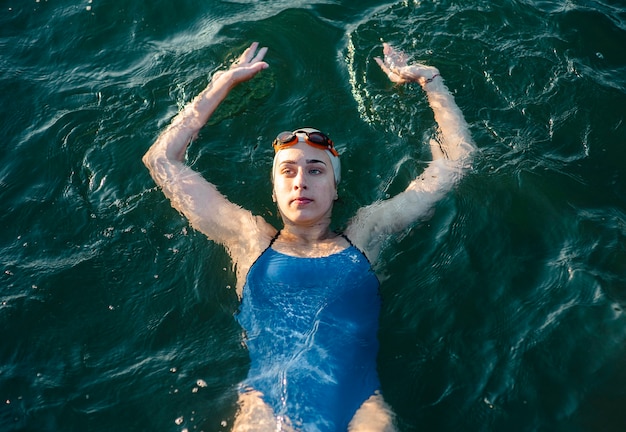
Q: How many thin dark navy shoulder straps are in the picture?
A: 2